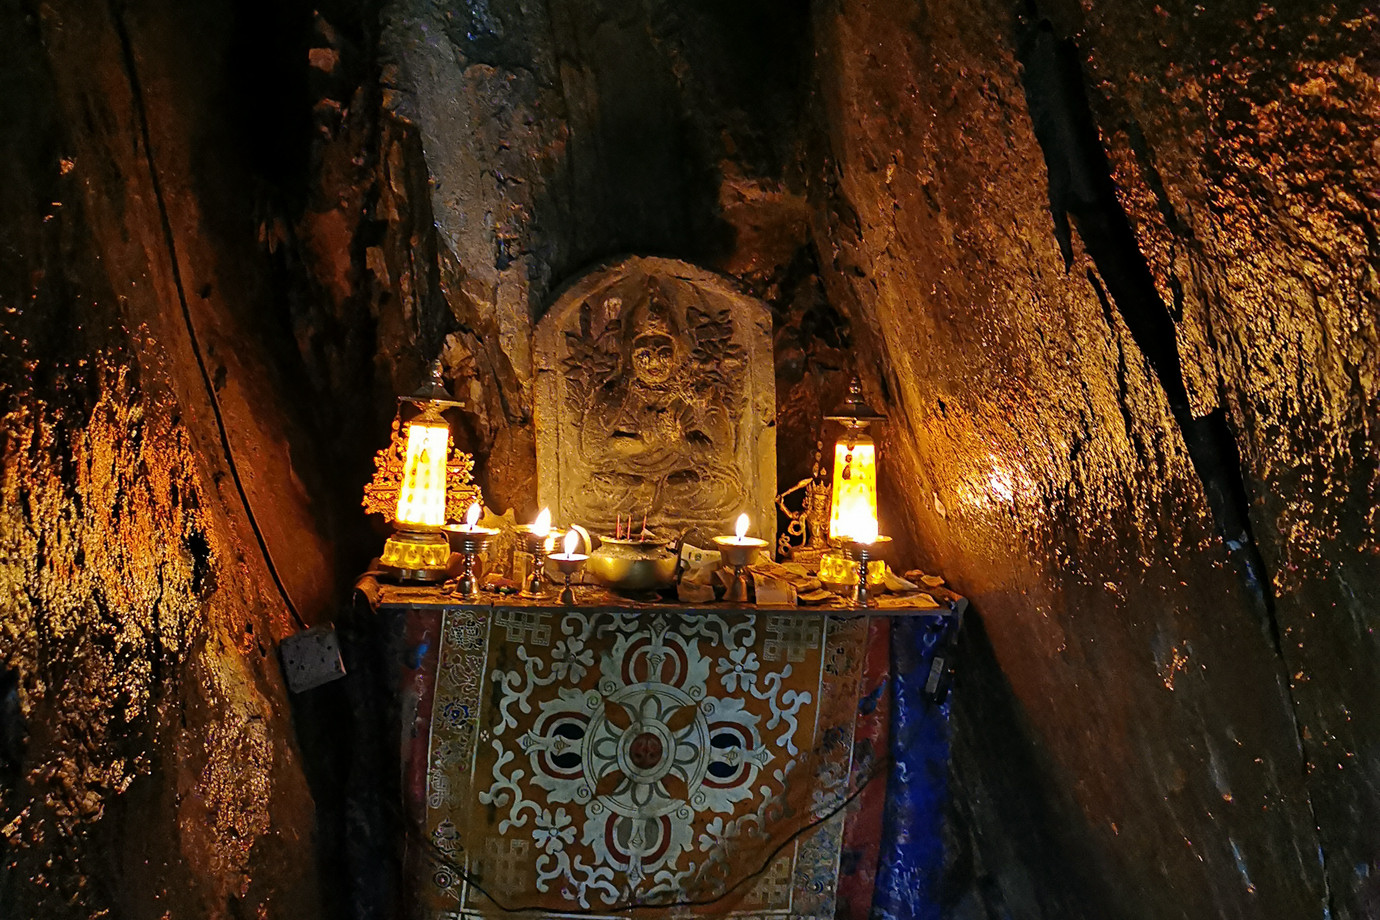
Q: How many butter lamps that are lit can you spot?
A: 5